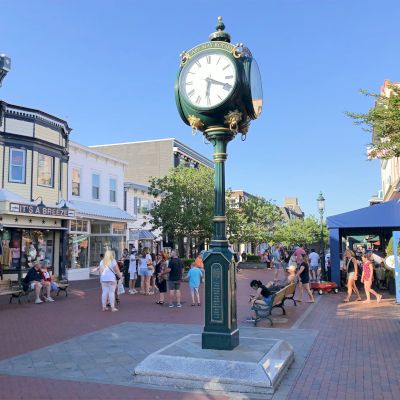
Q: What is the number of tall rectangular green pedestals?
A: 1